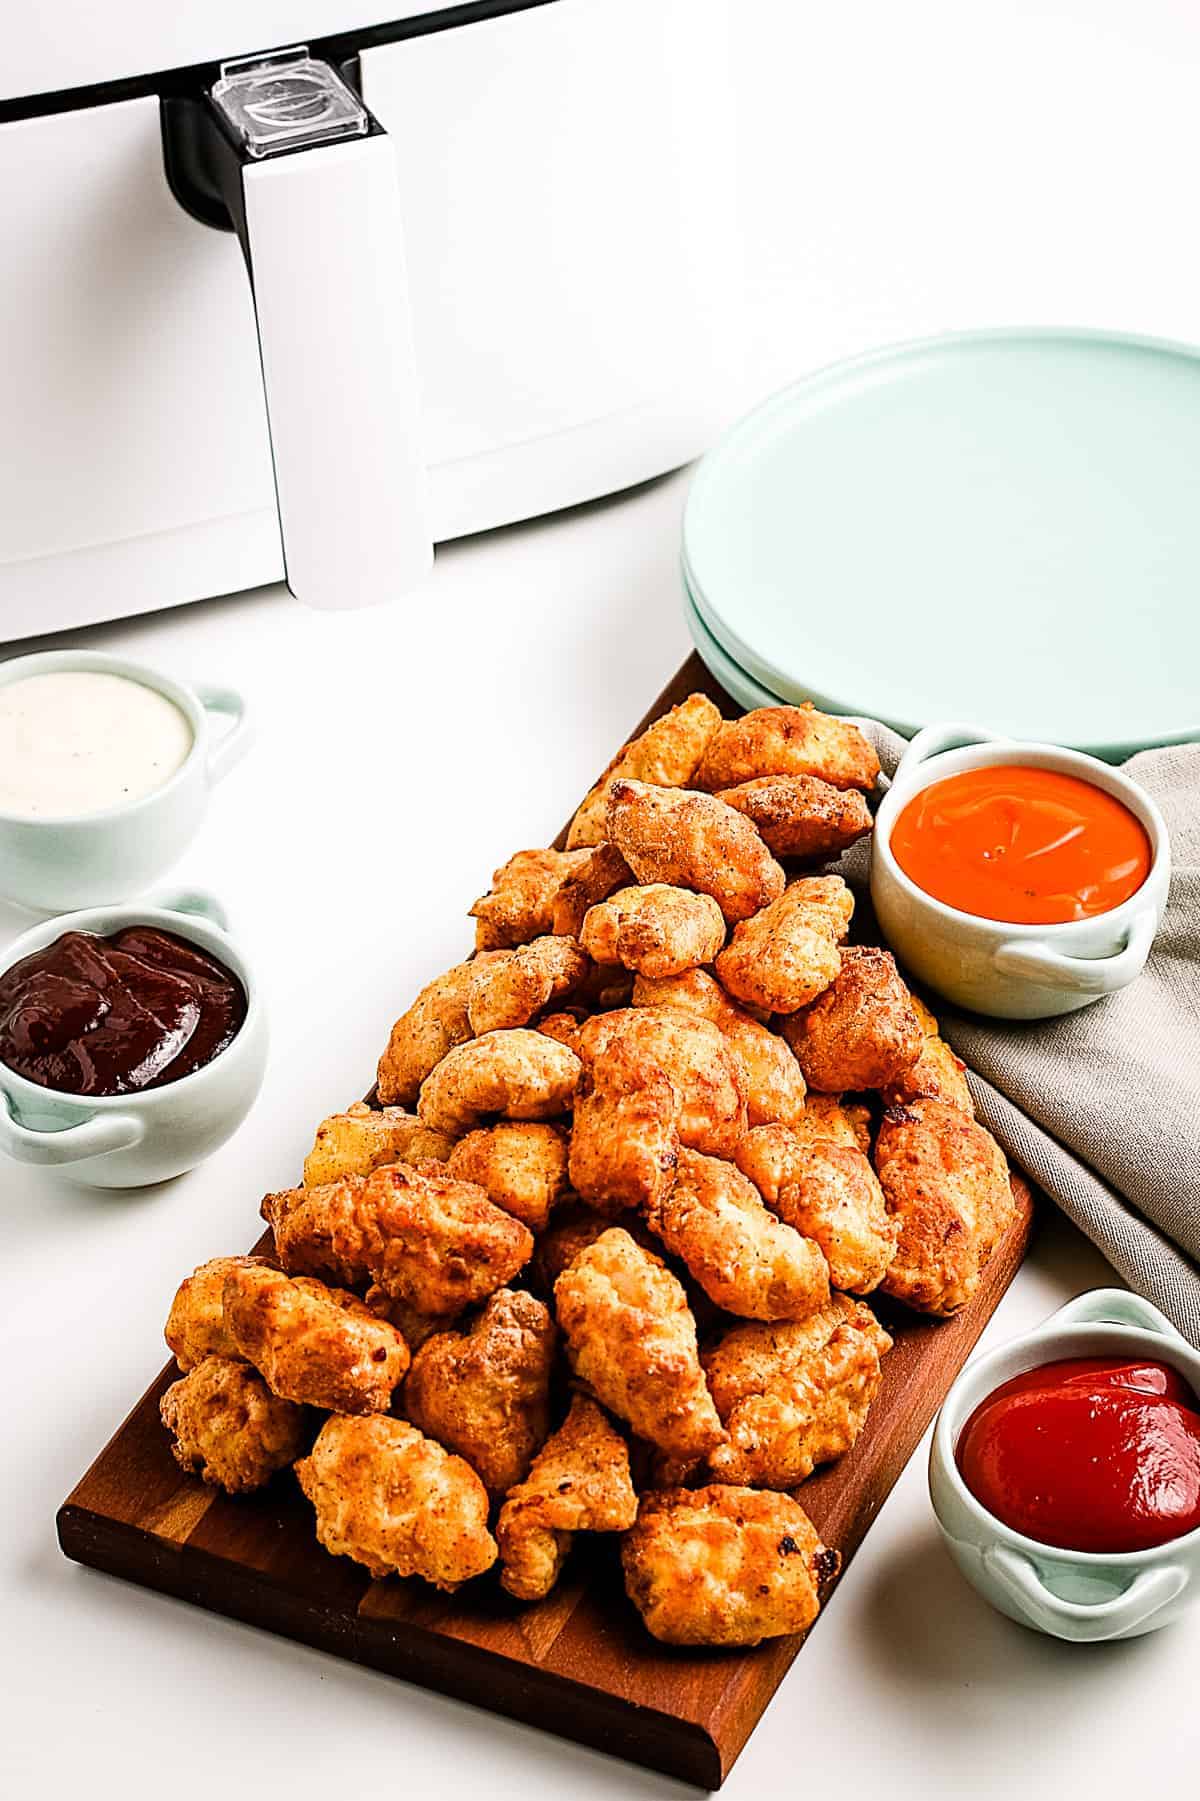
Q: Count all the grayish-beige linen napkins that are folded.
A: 1